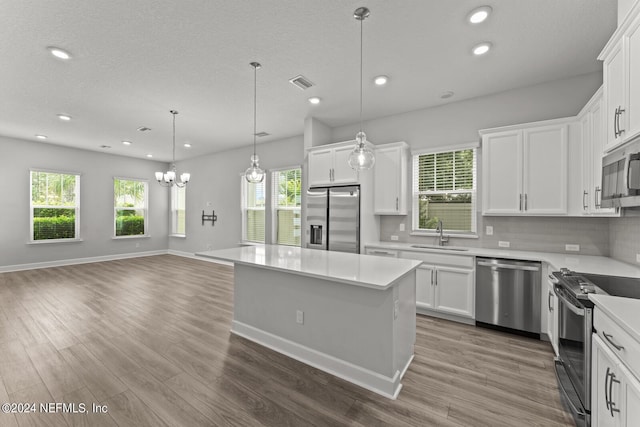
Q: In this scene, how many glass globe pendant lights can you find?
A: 2